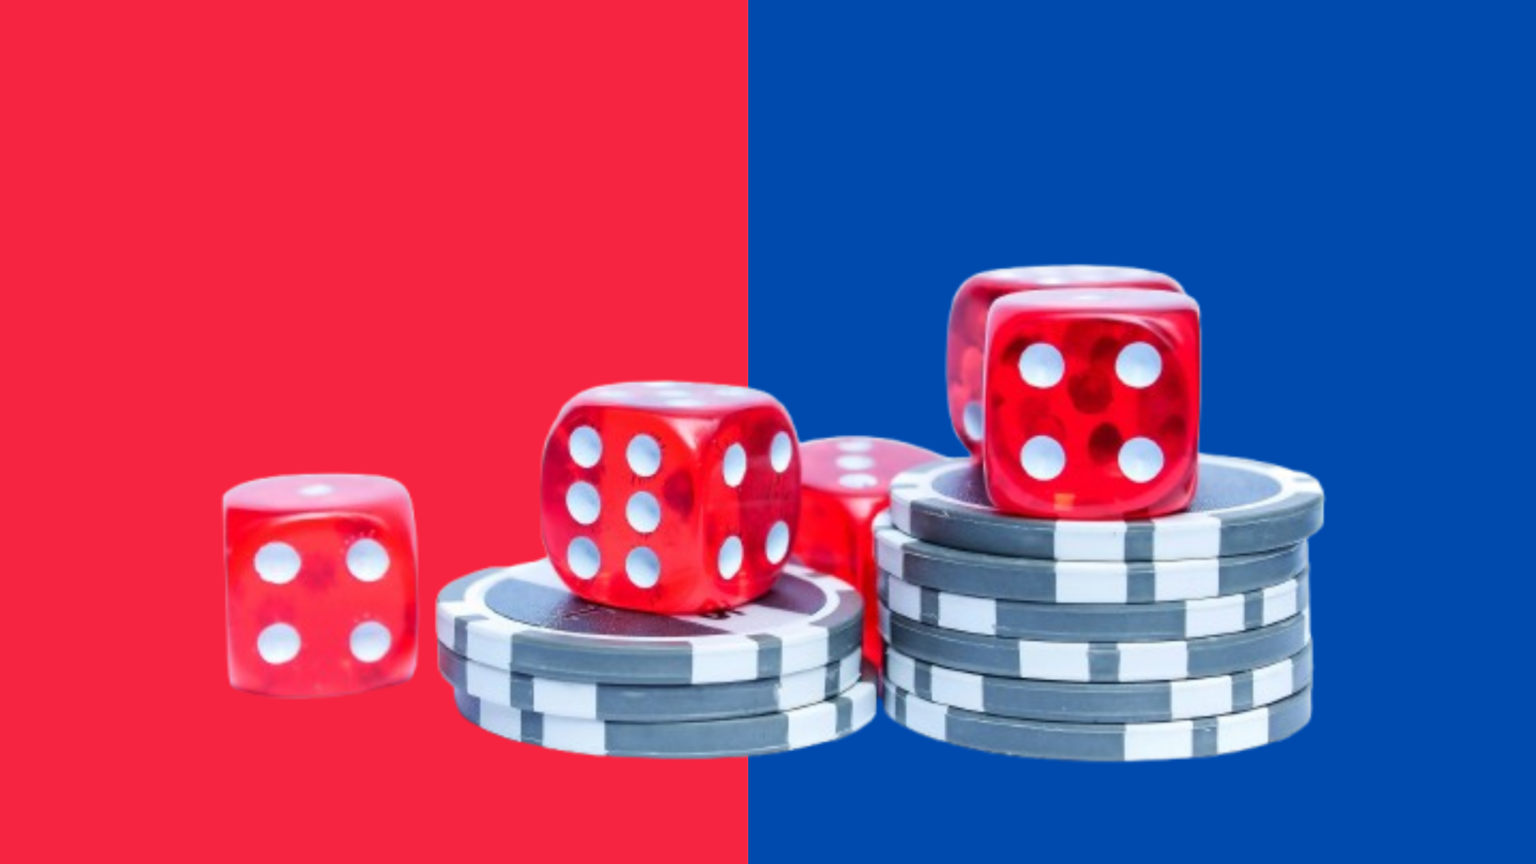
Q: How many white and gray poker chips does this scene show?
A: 9